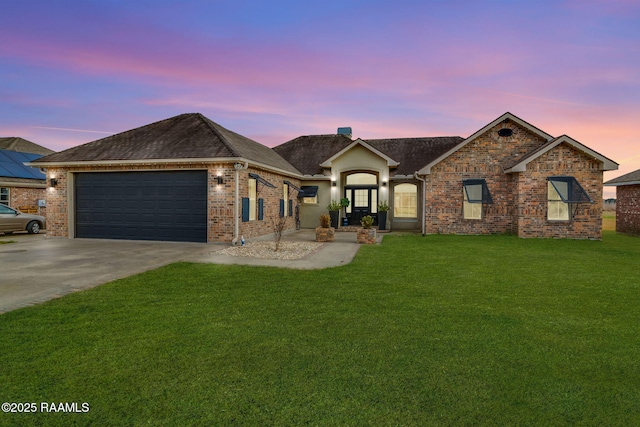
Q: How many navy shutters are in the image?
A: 4